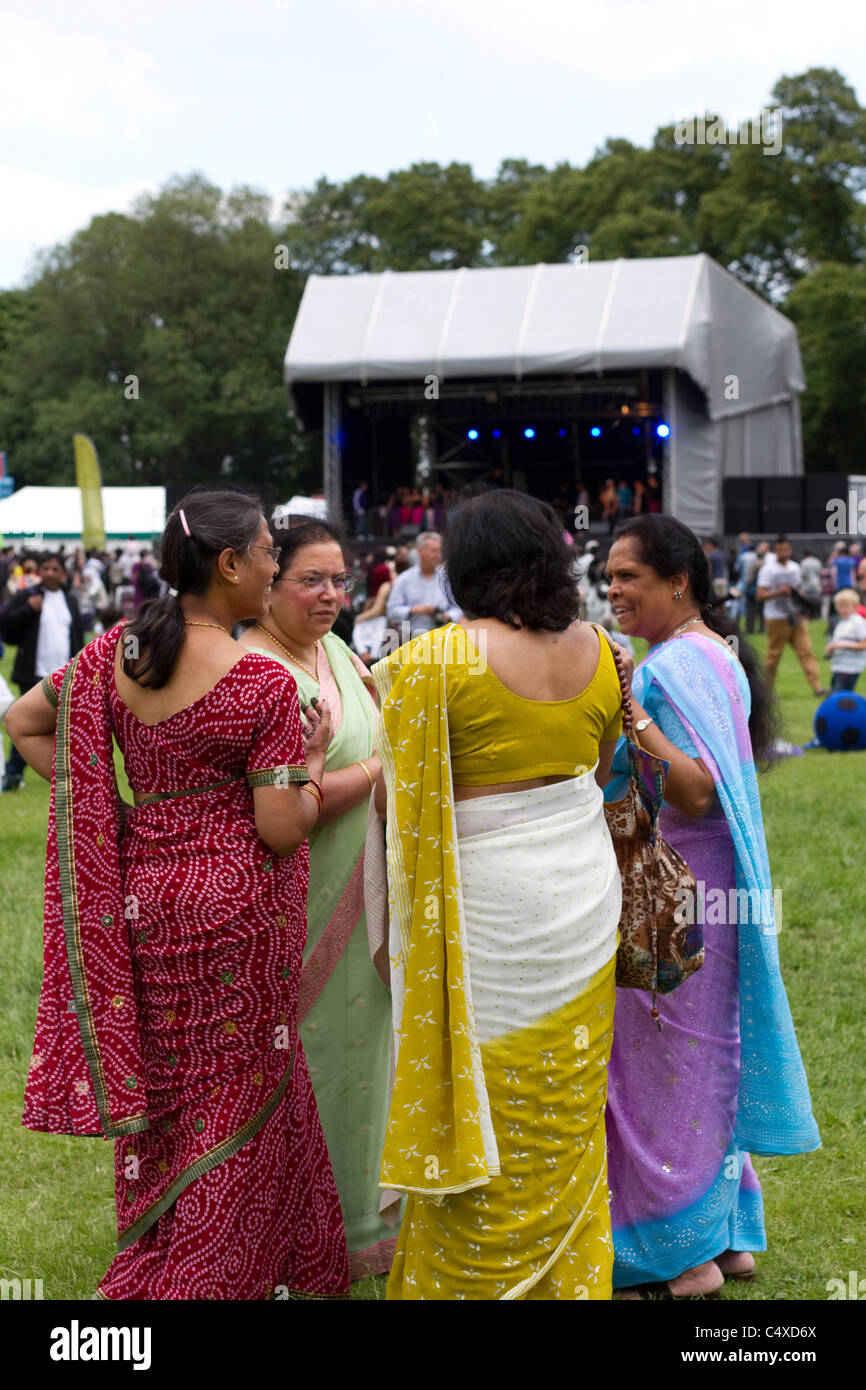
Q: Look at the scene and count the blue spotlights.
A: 7